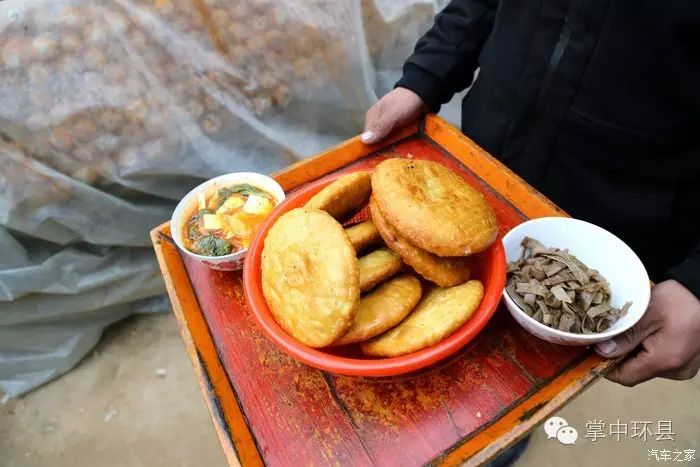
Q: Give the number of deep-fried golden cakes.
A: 8